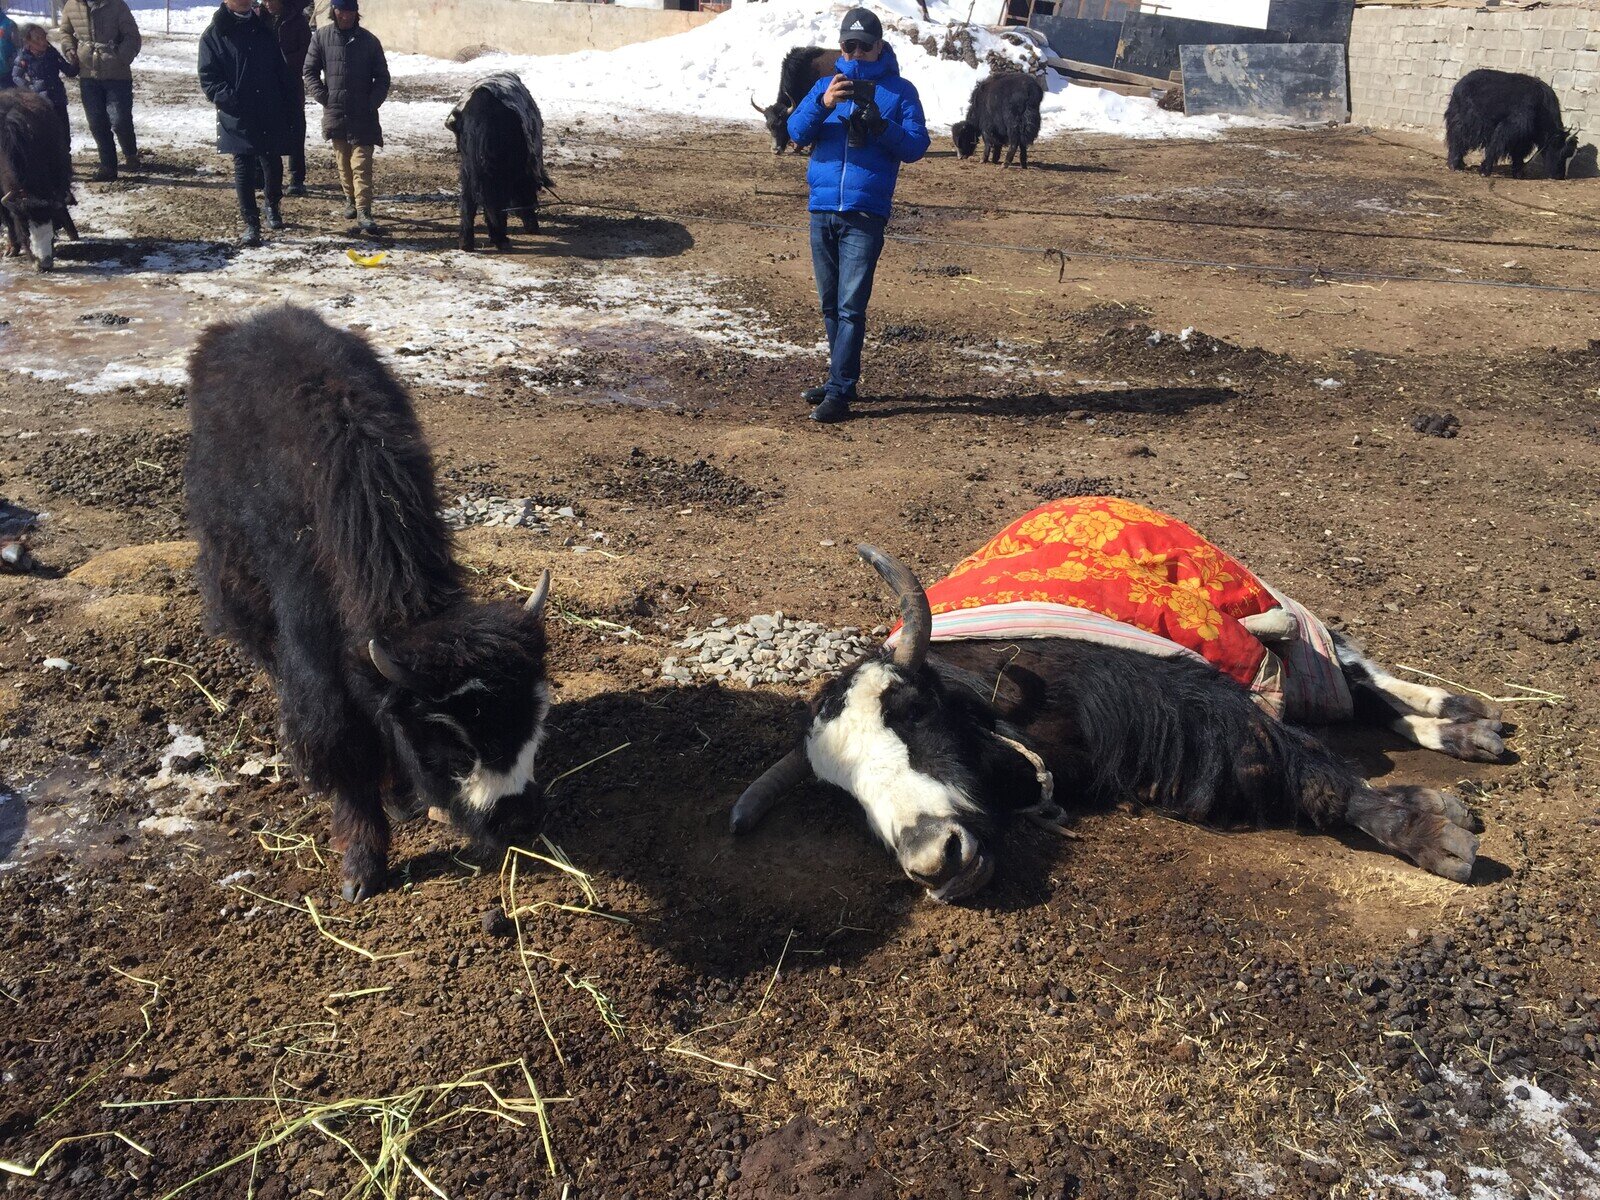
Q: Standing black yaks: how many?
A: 6